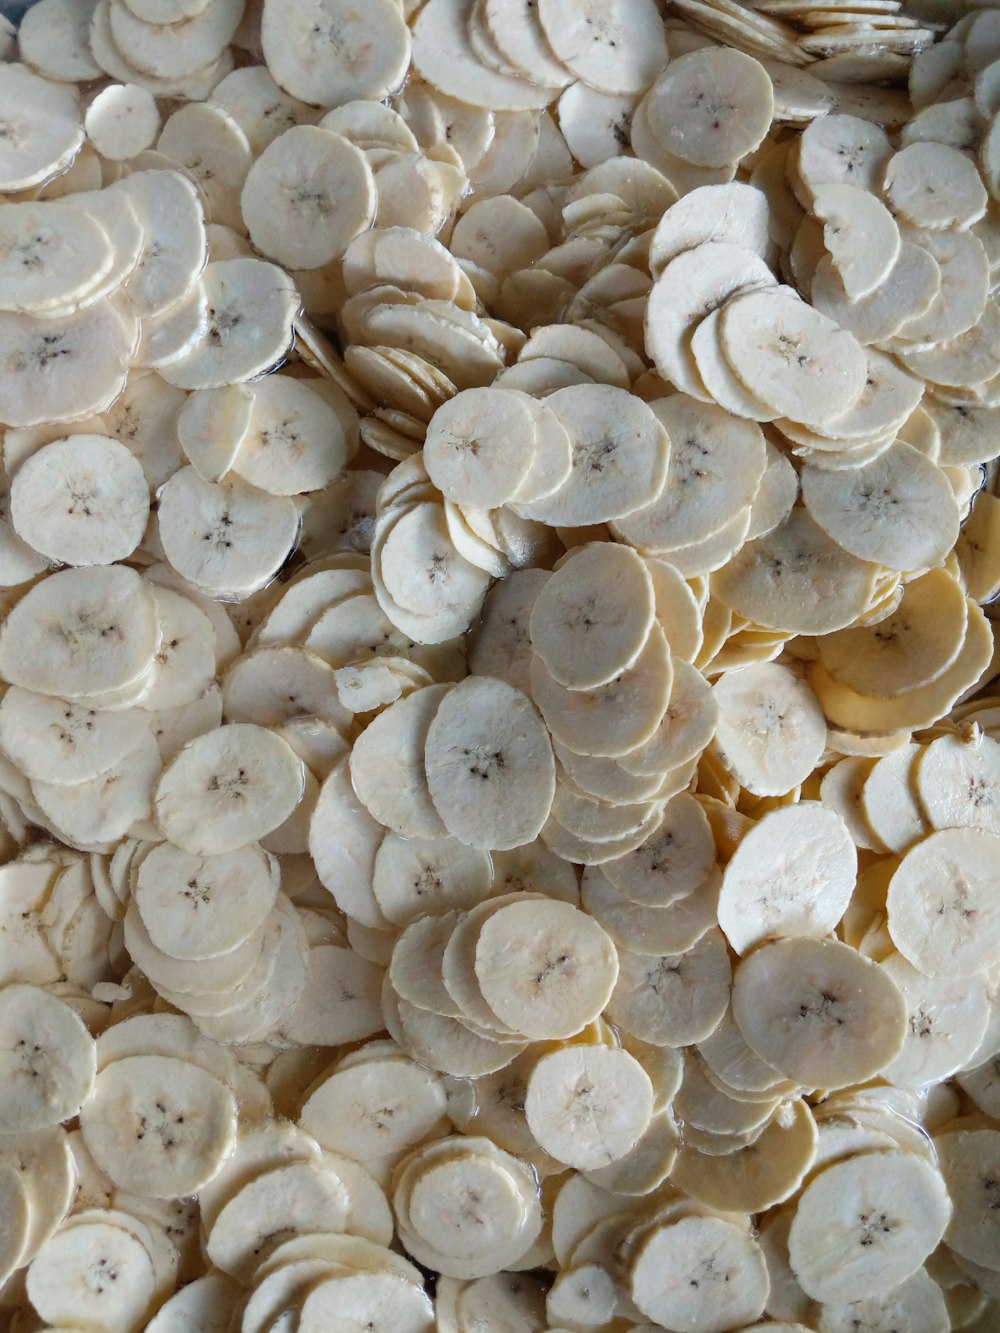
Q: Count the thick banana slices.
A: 0